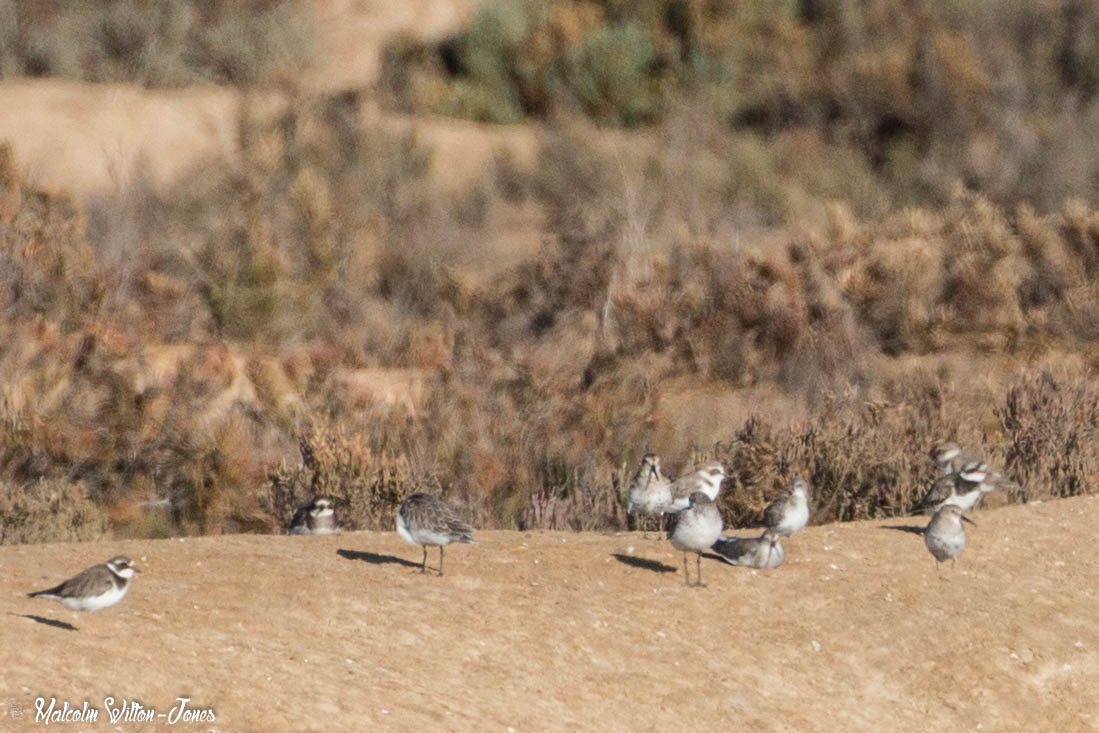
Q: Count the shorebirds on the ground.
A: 11